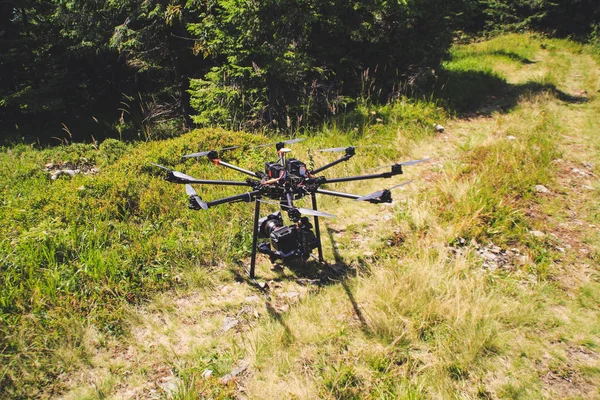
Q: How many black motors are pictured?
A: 8